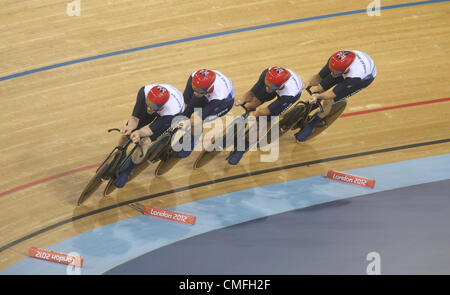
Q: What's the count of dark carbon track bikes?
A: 4